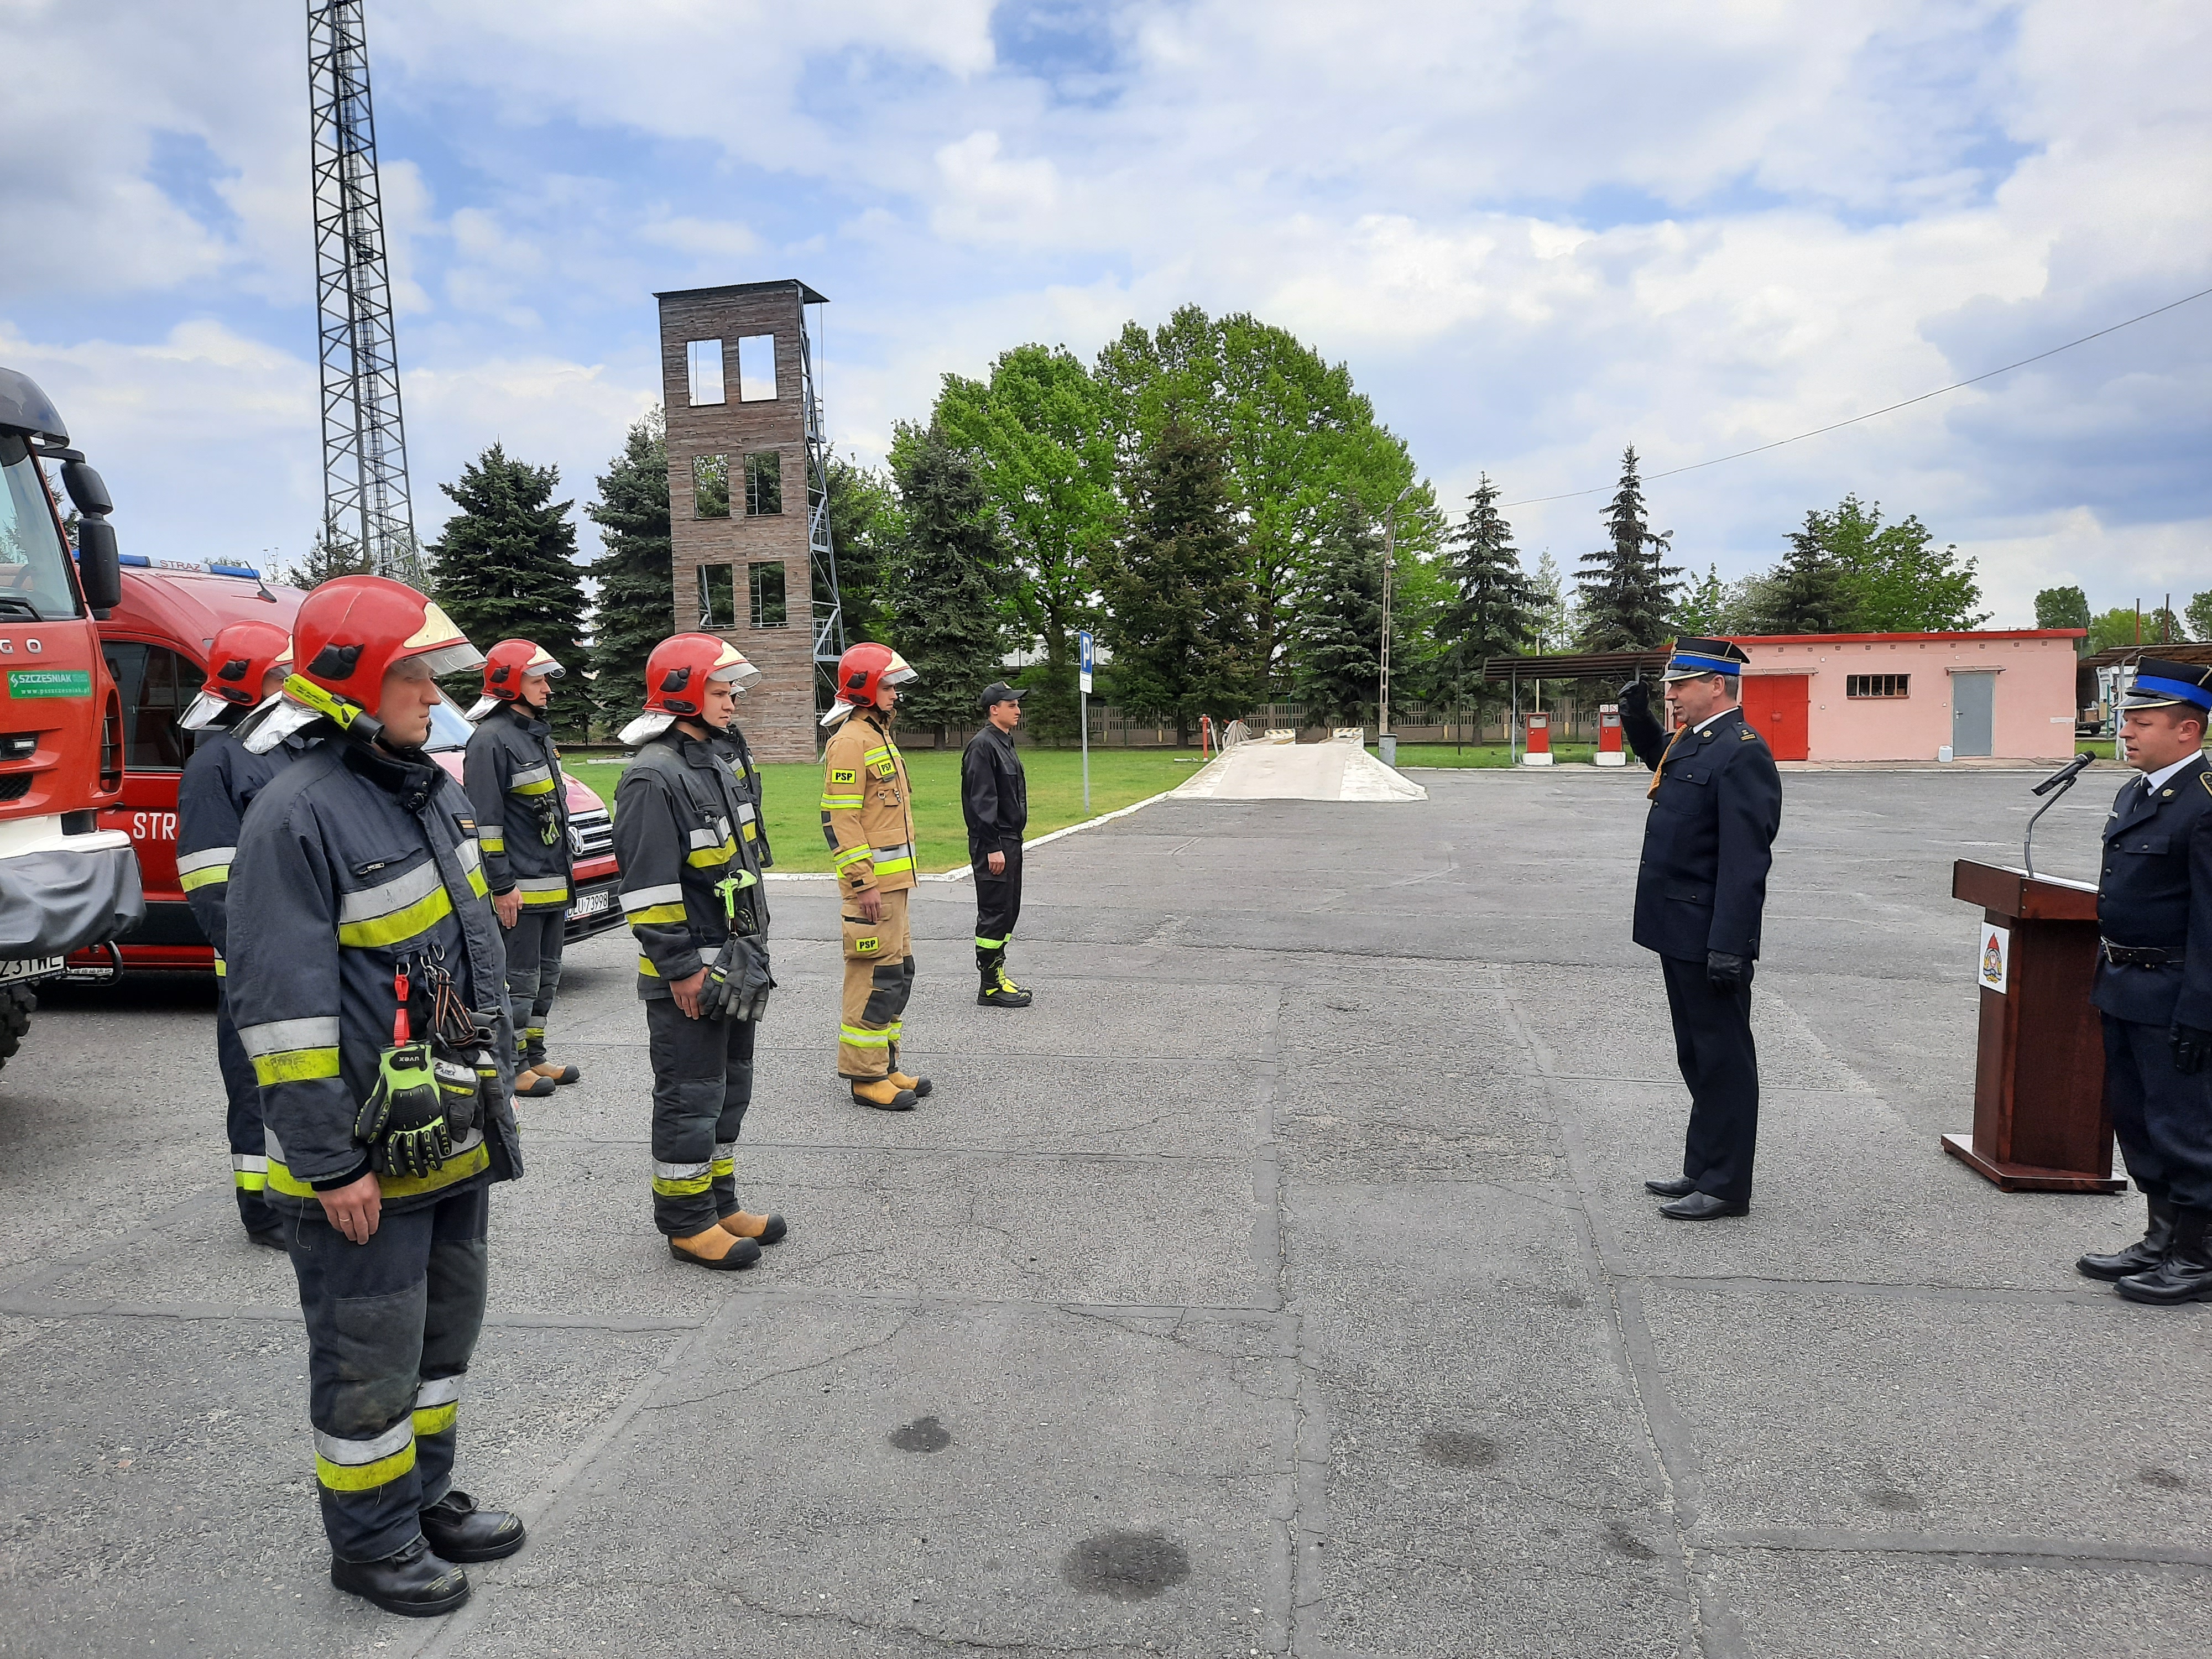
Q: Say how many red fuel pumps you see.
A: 2